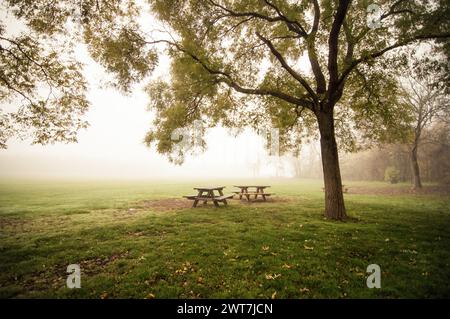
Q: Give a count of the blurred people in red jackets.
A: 0